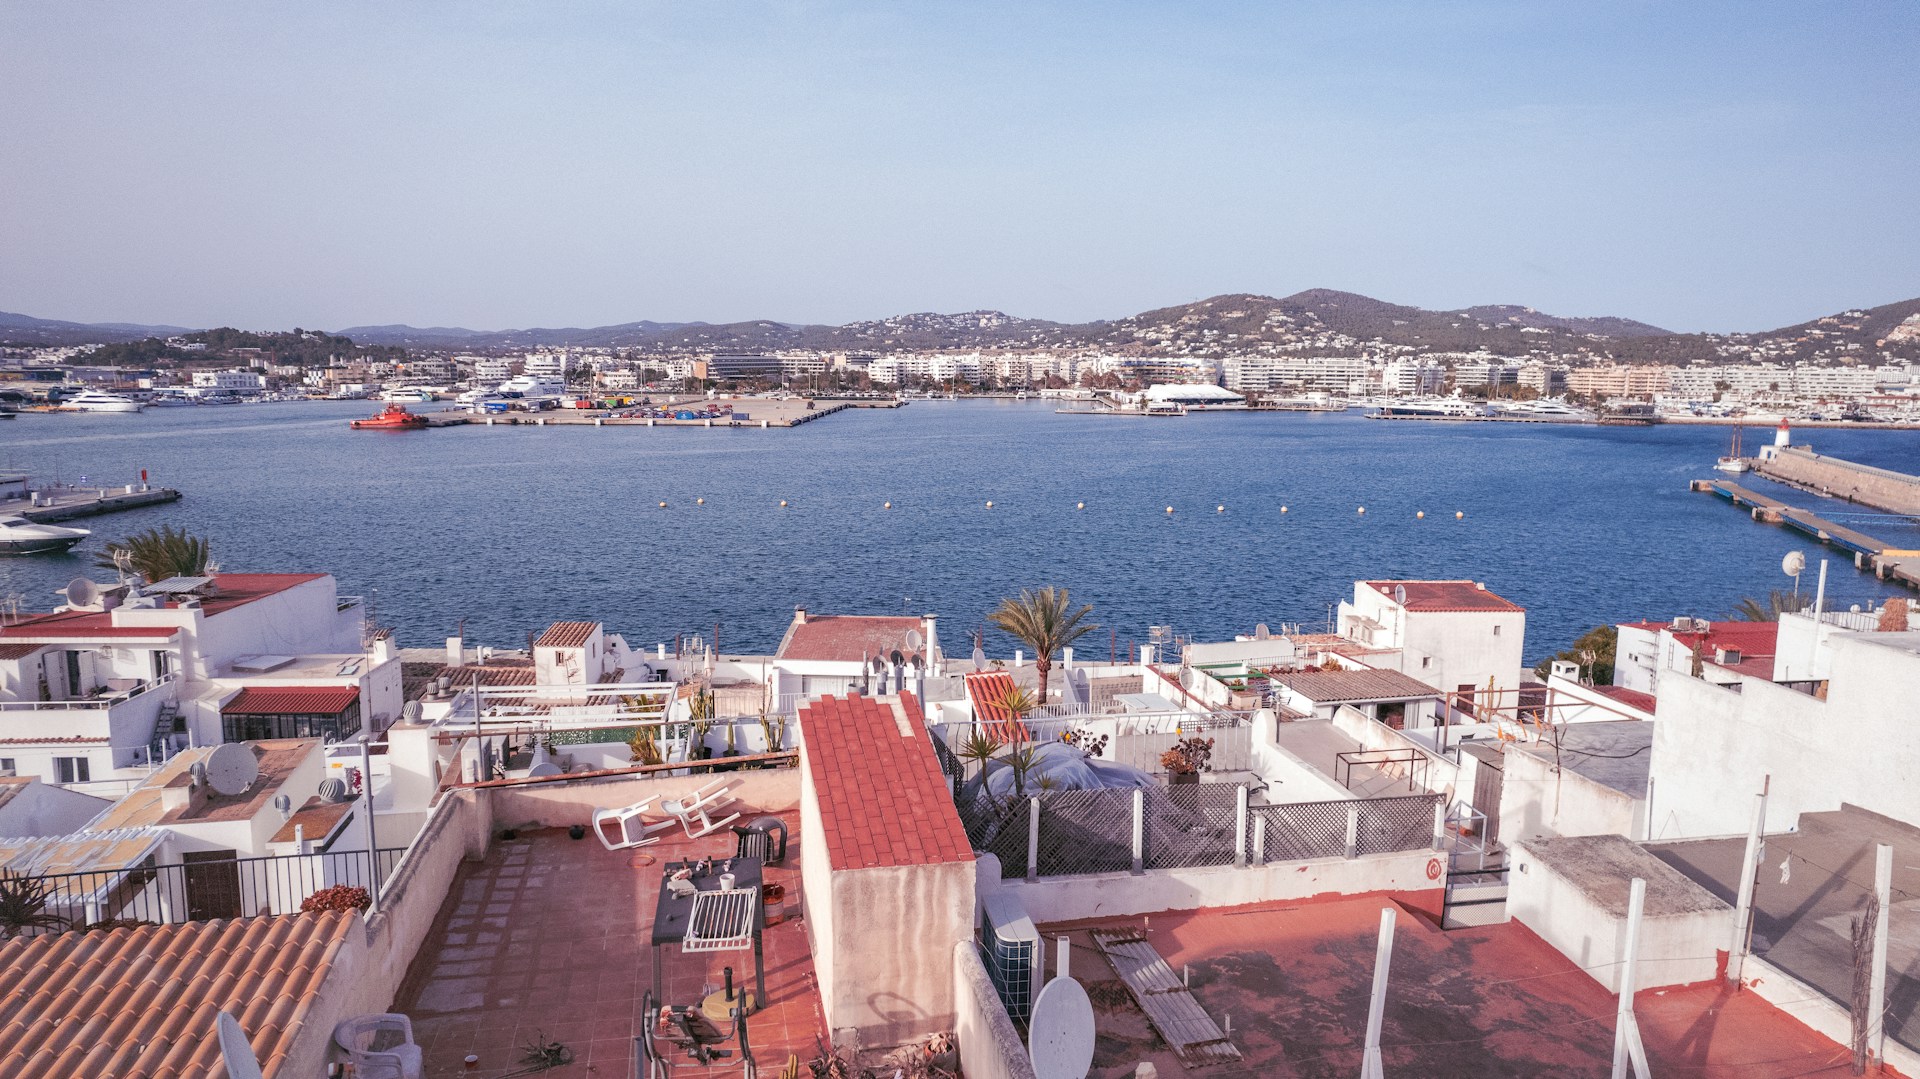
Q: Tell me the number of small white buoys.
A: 12